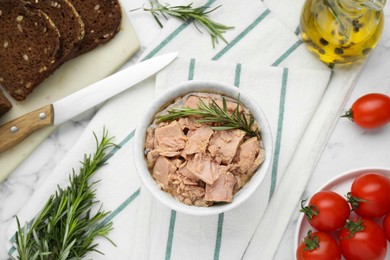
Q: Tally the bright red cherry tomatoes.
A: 6